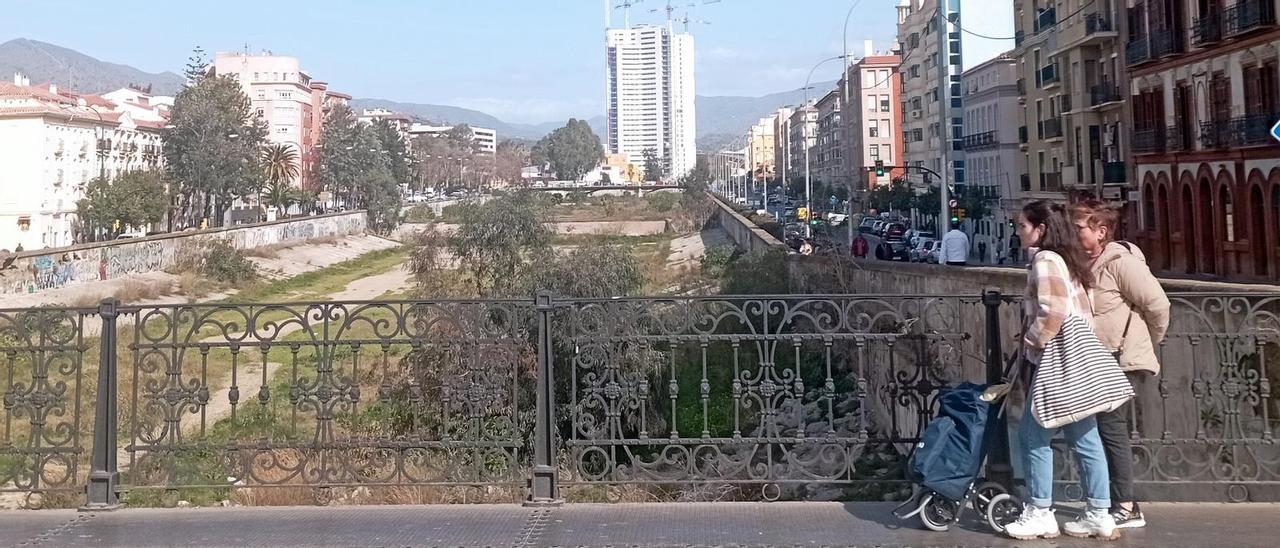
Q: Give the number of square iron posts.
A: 3